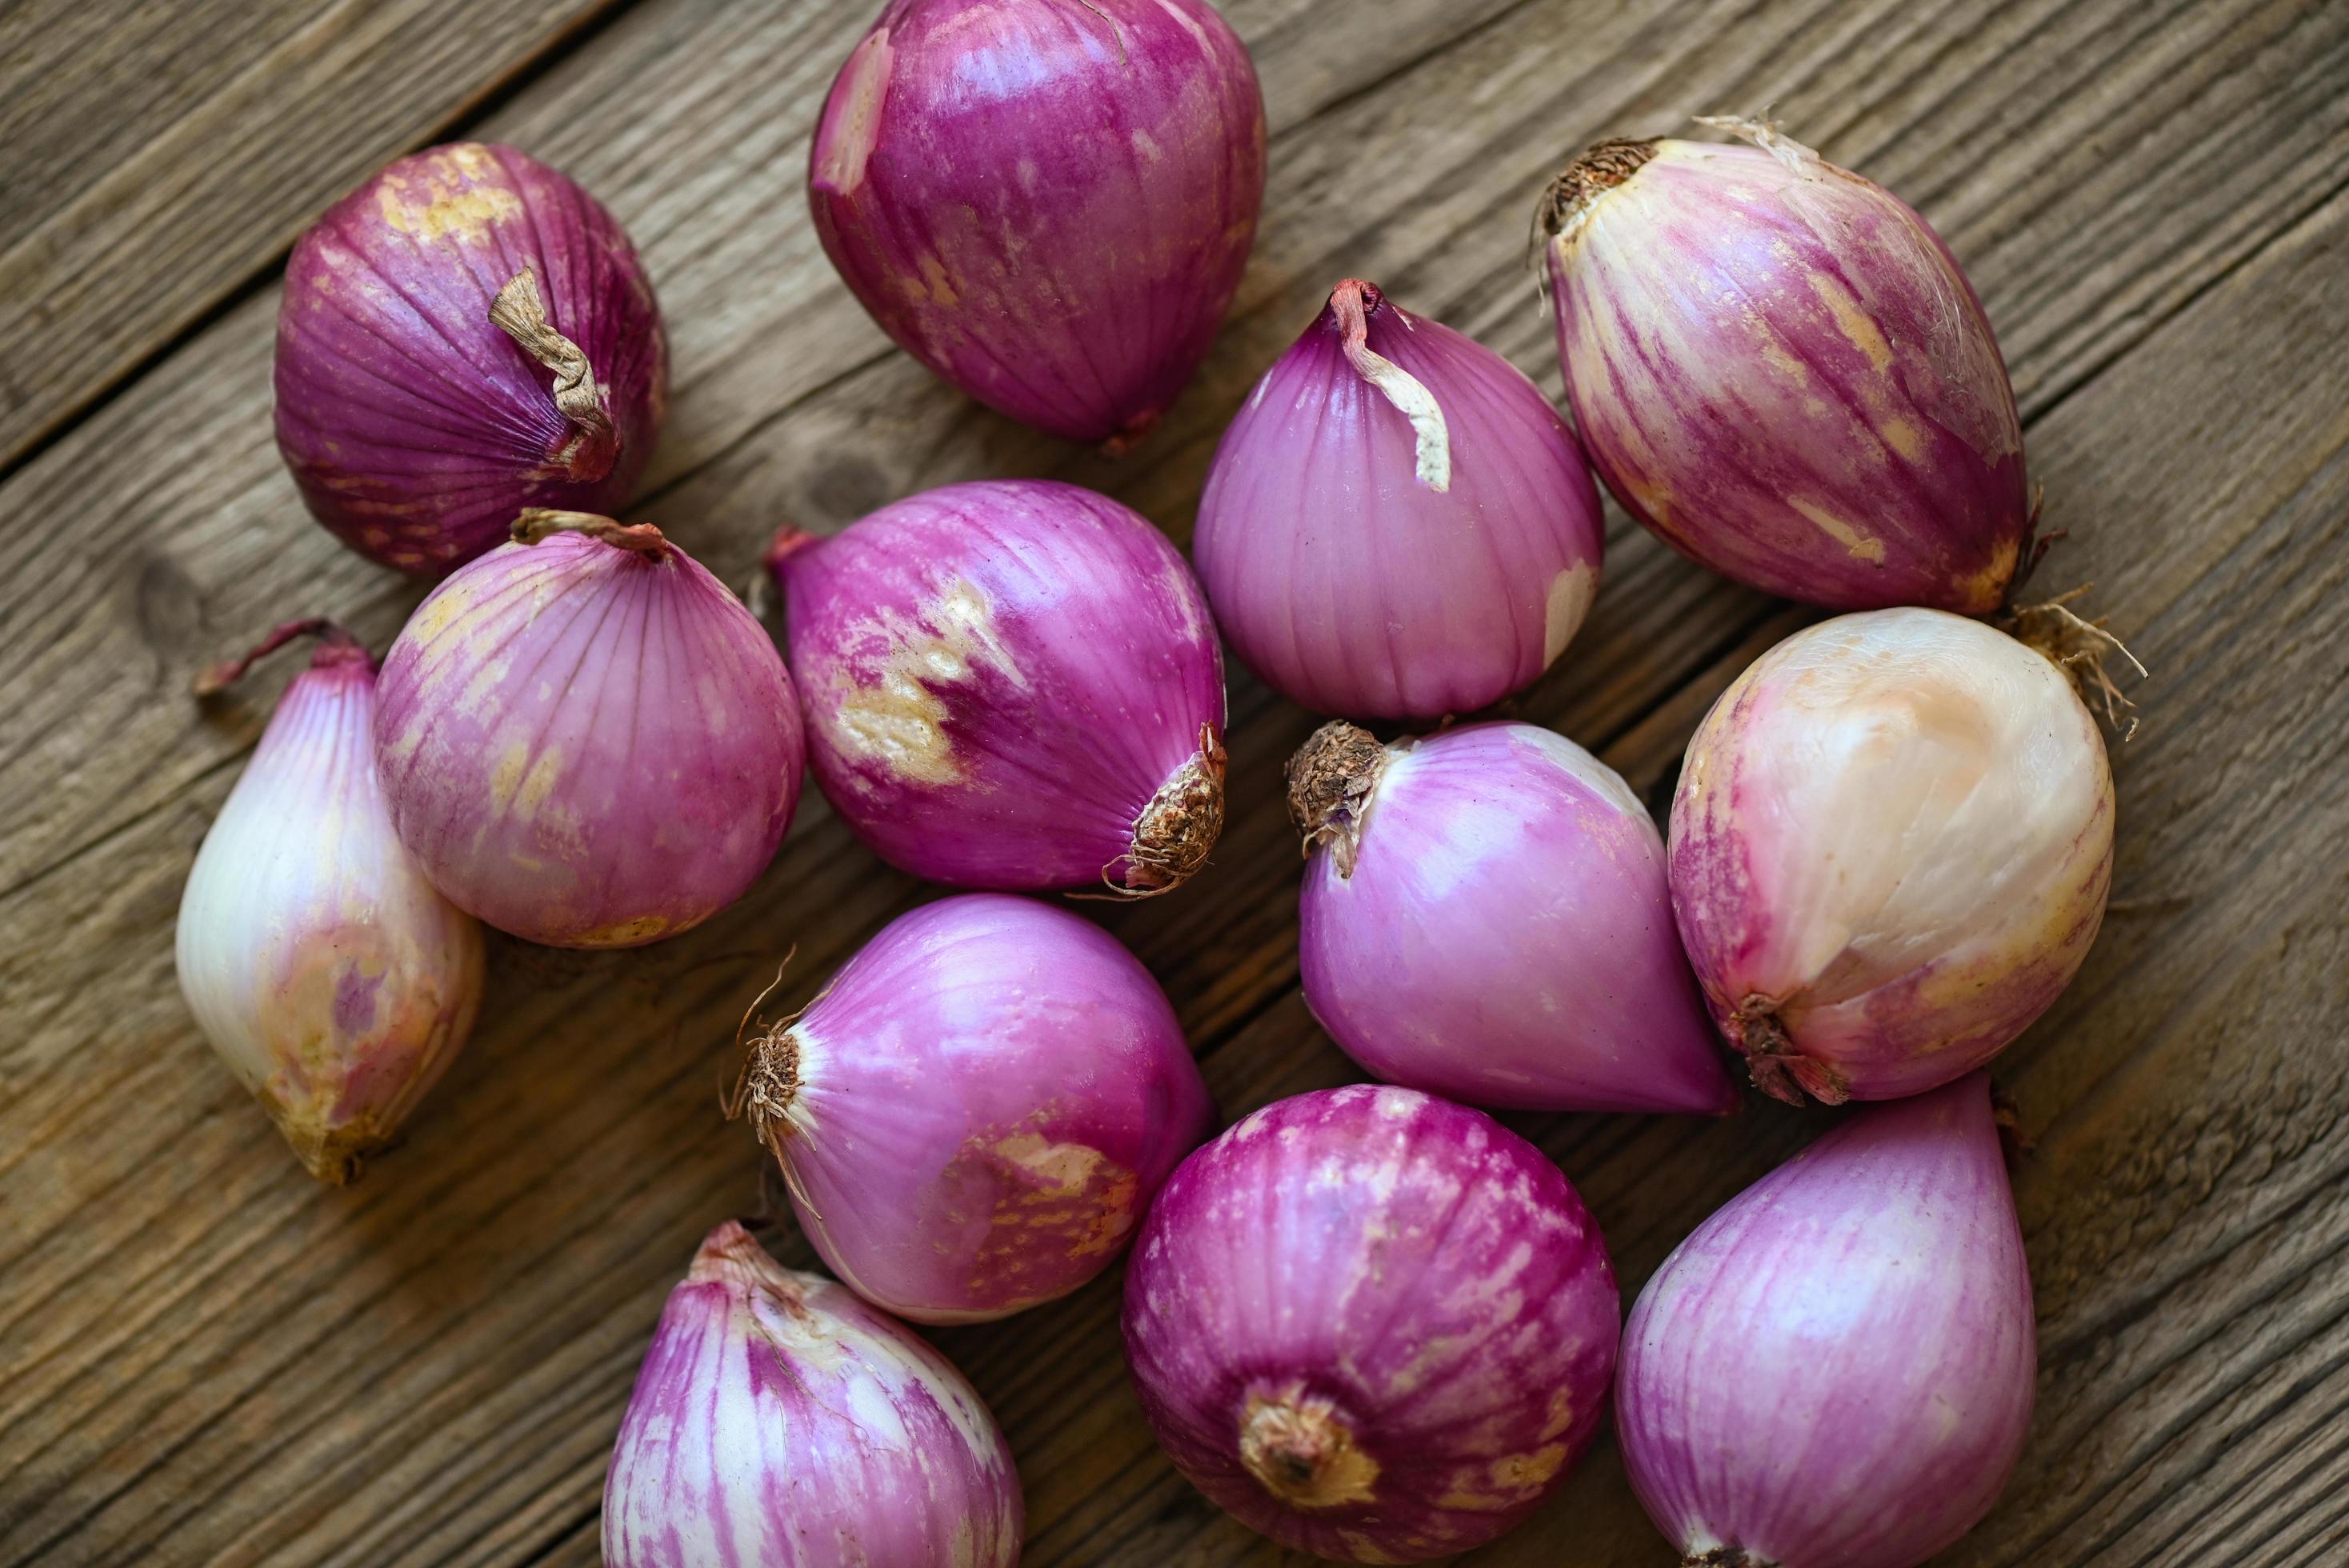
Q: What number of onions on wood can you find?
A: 13